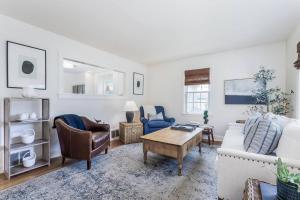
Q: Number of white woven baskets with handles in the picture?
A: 2